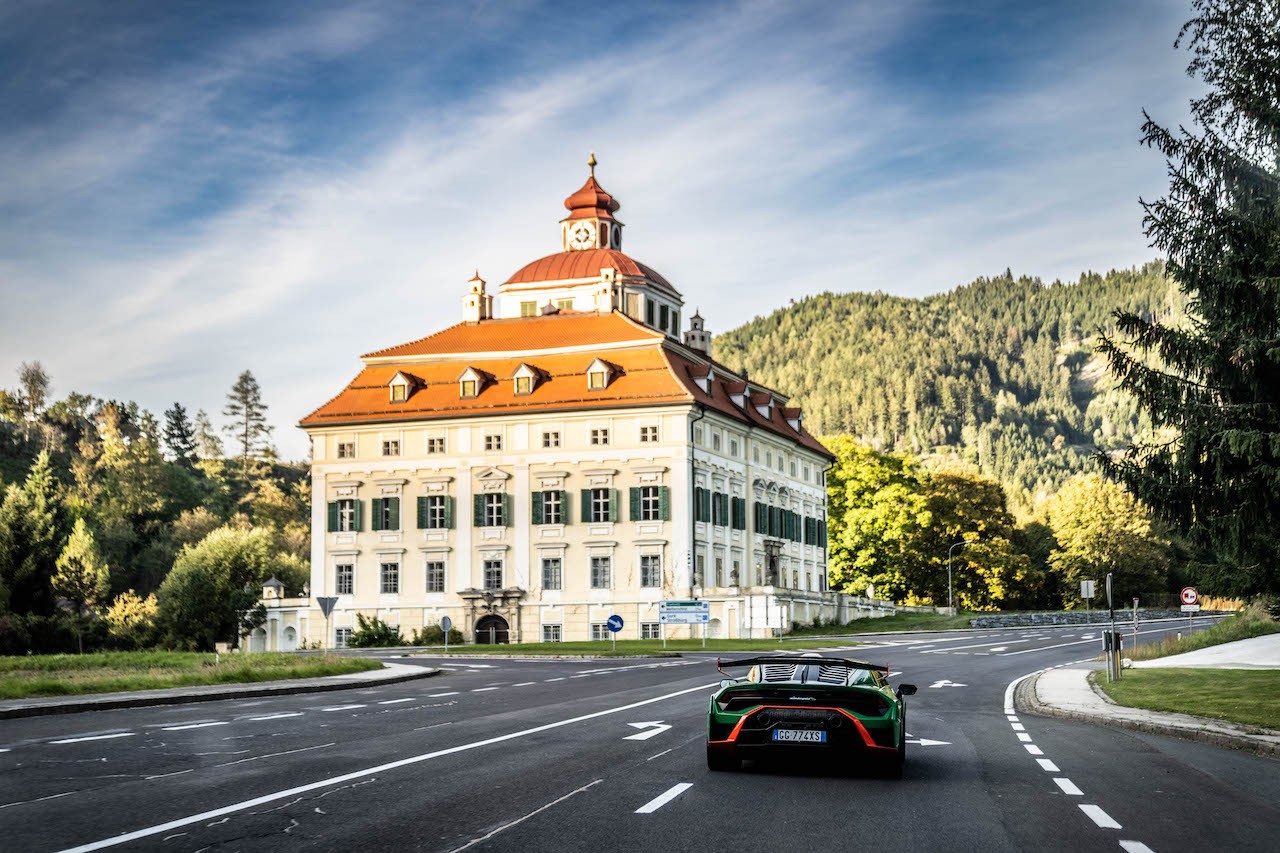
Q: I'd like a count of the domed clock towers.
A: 1